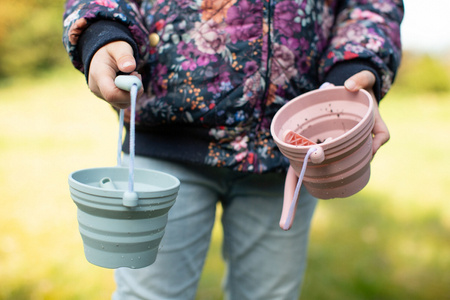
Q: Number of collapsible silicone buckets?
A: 2